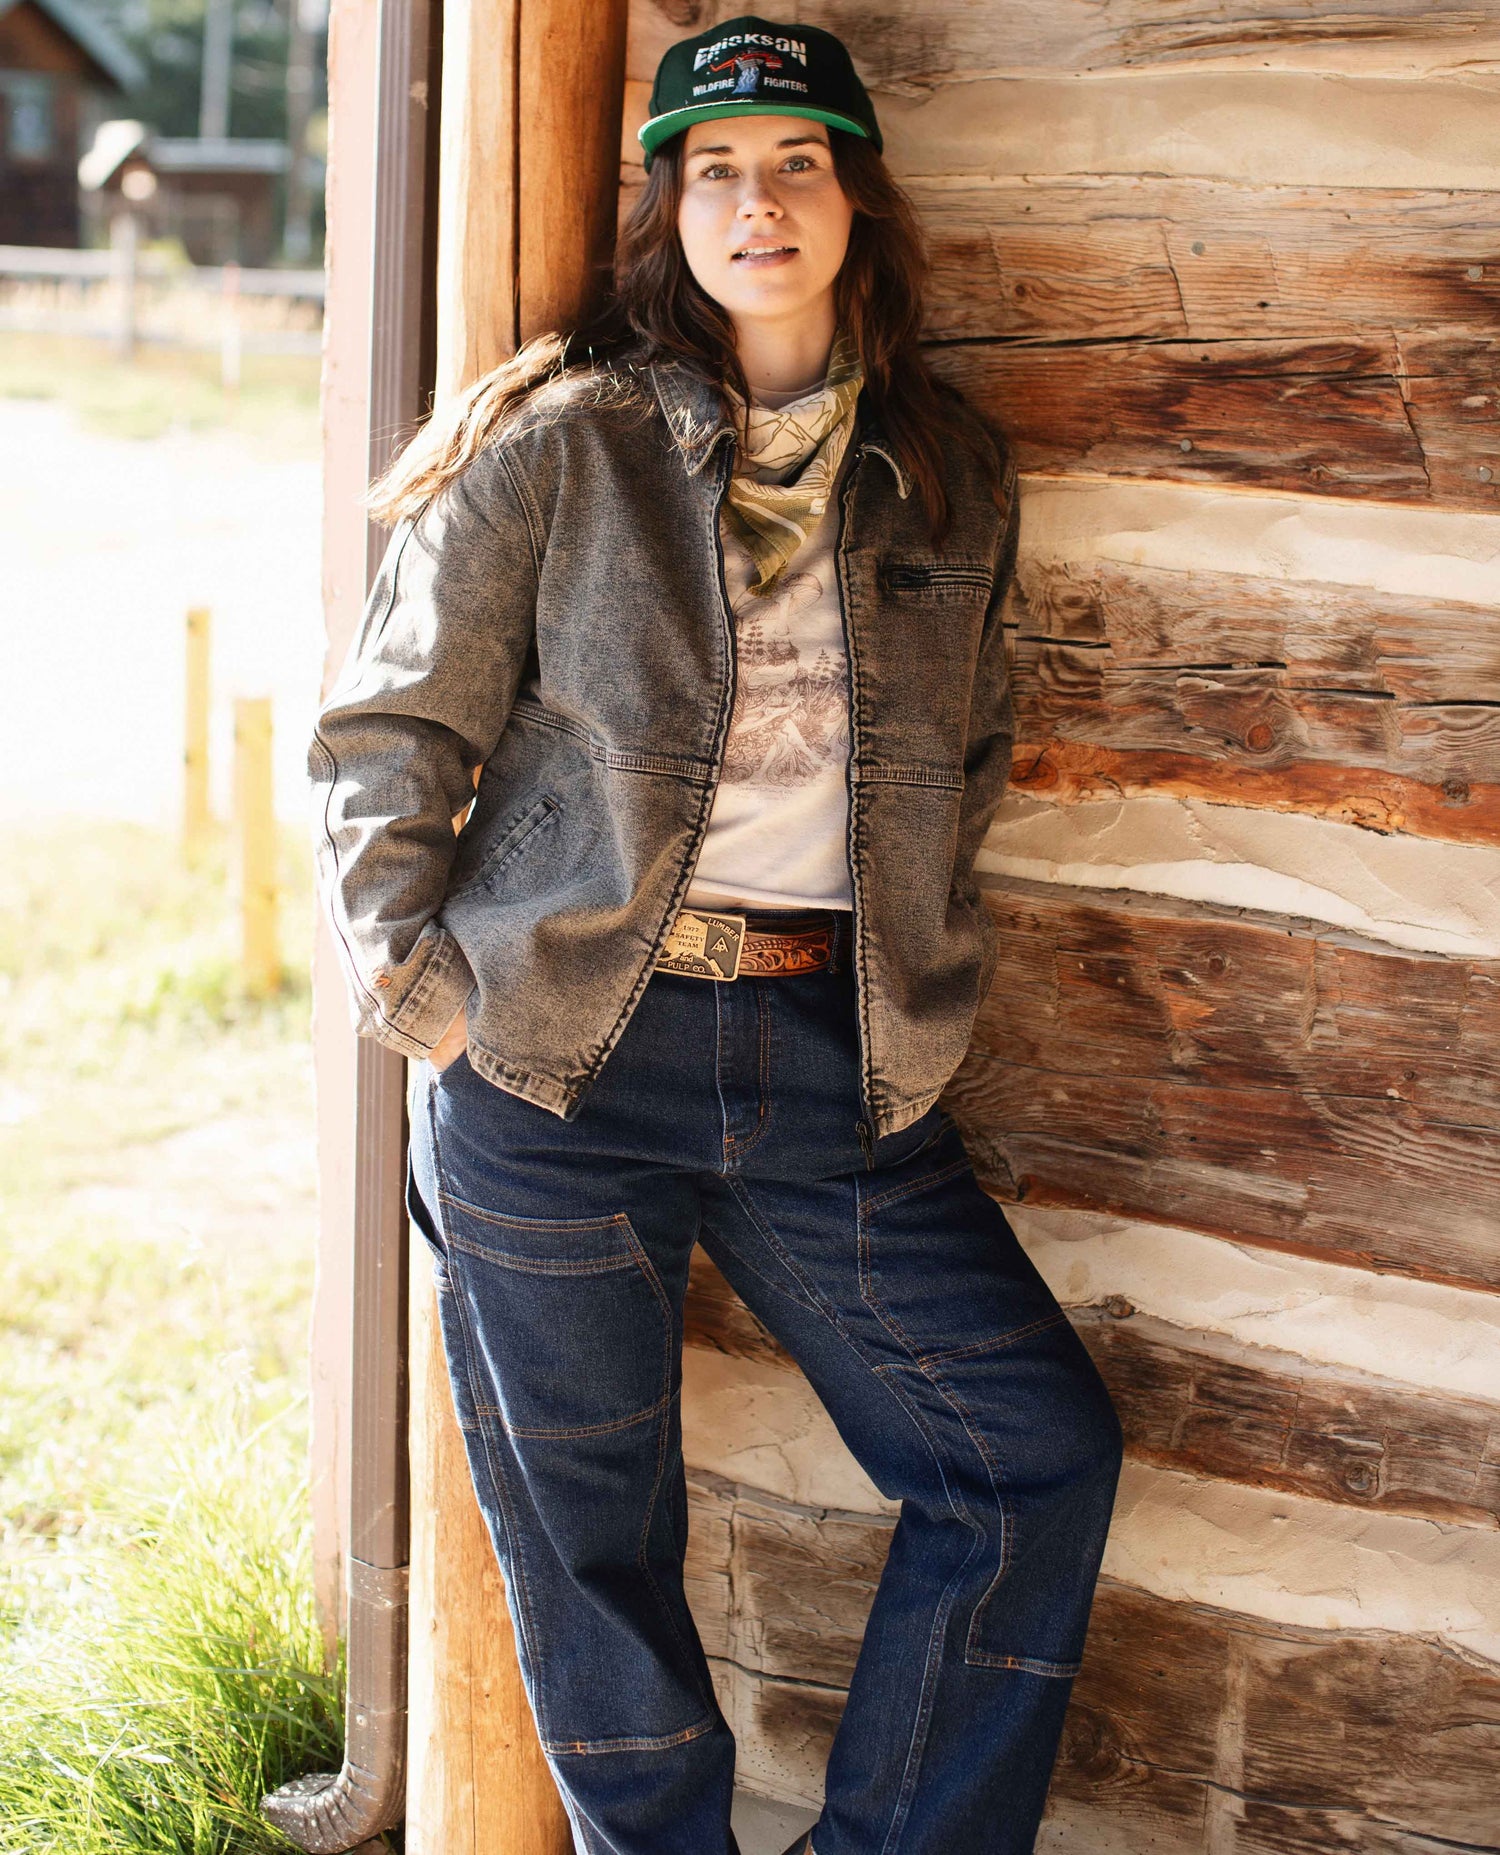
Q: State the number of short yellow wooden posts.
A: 2